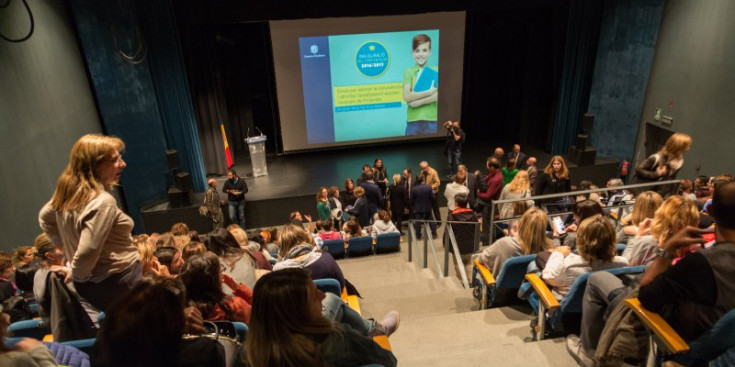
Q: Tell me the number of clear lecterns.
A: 1